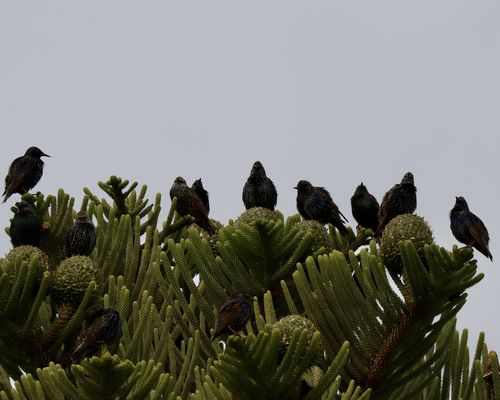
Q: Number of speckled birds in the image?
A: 12